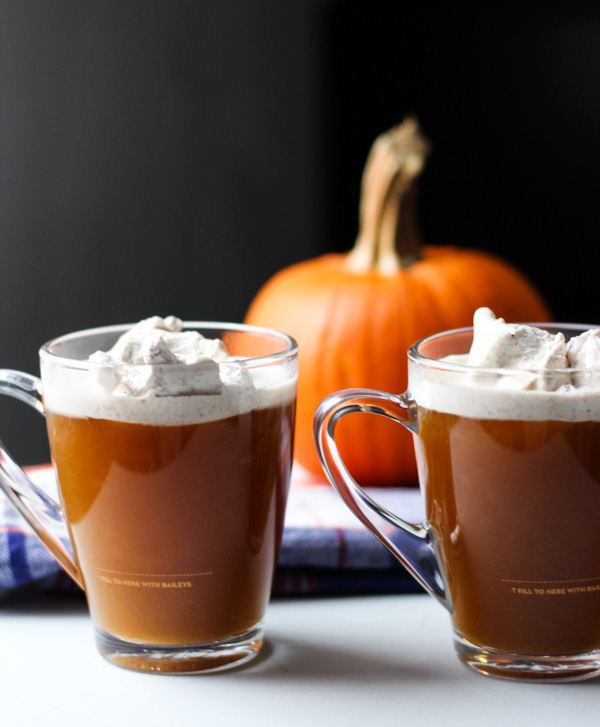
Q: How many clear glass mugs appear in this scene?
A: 2